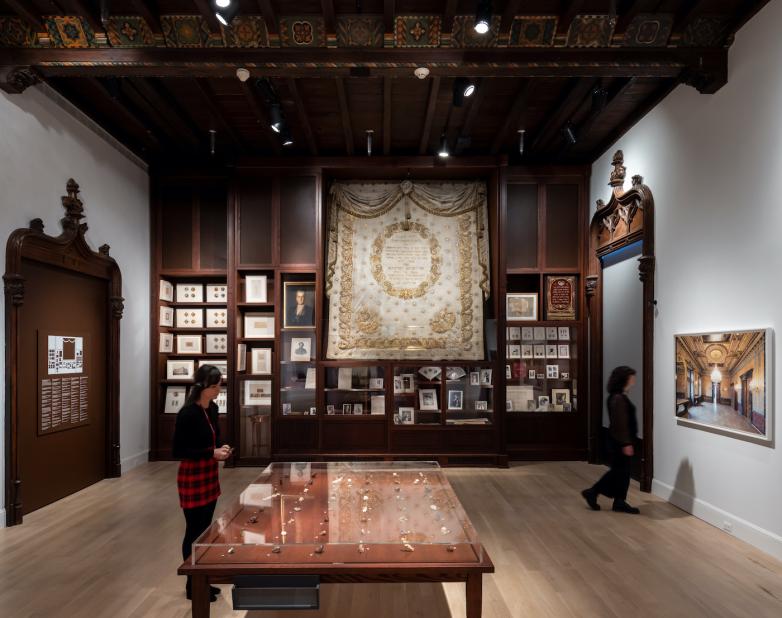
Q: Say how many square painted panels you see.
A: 13